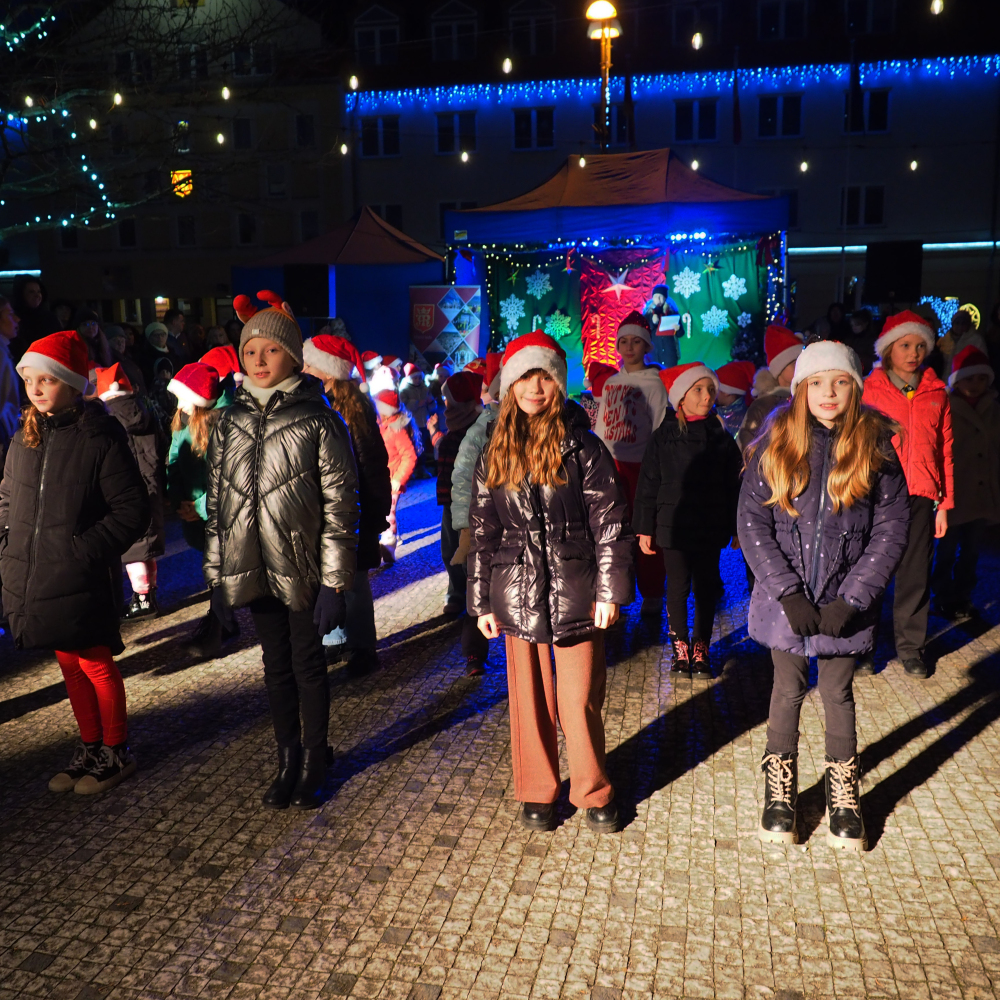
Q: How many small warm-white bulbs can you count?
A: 15